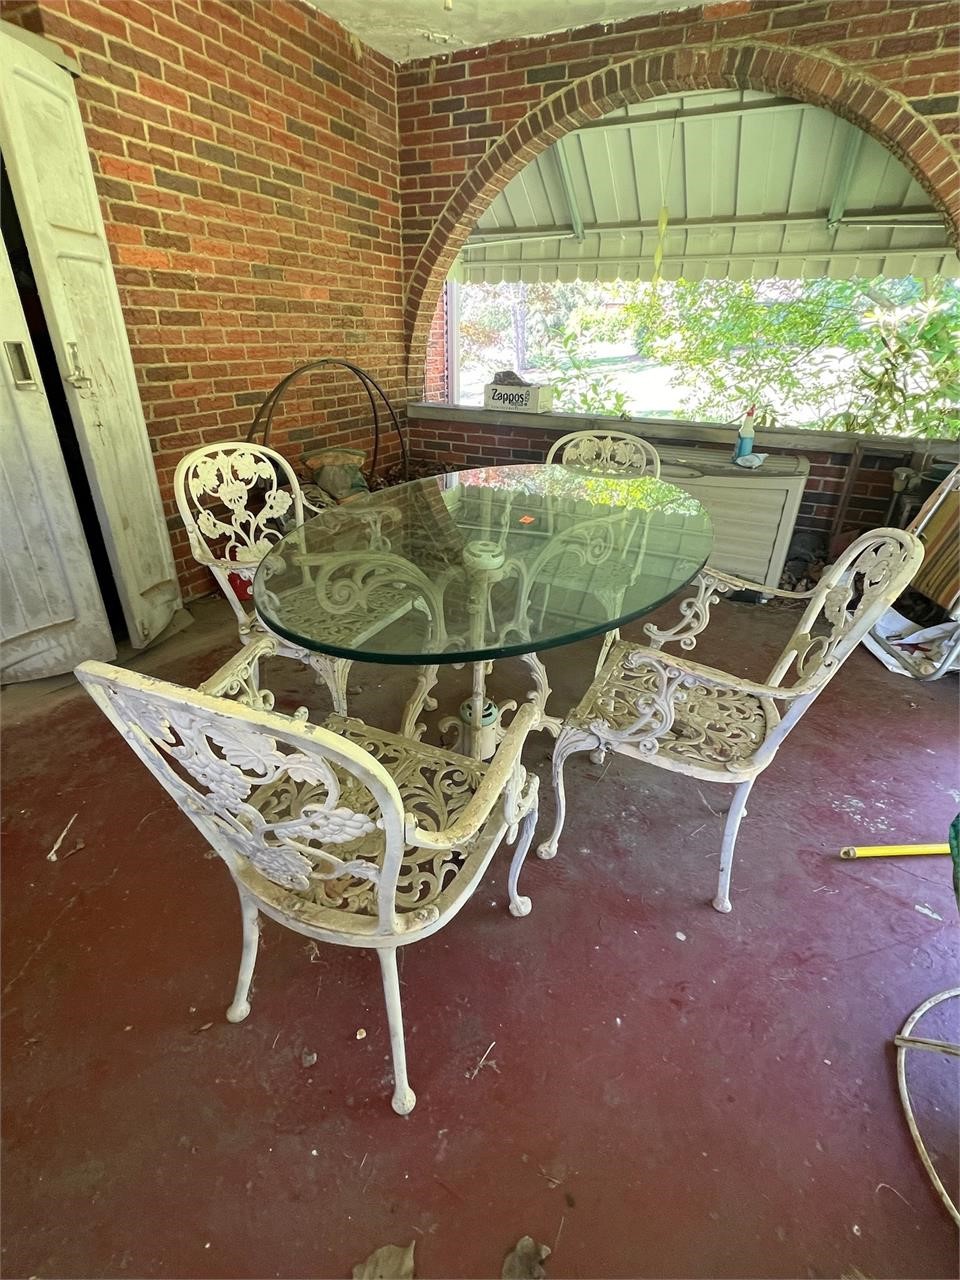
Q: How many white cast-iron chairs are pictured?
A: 4